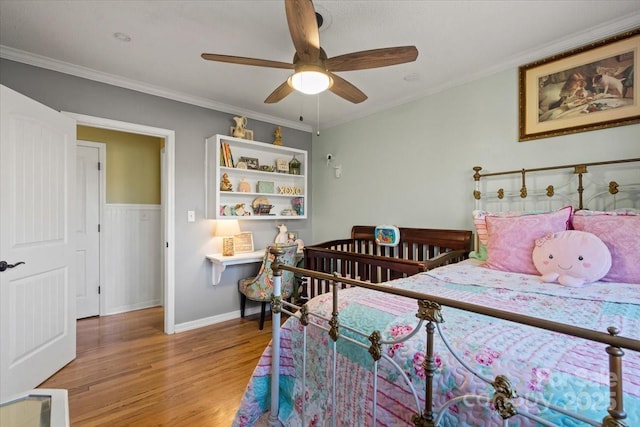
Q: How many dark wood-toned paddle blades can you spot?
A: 5